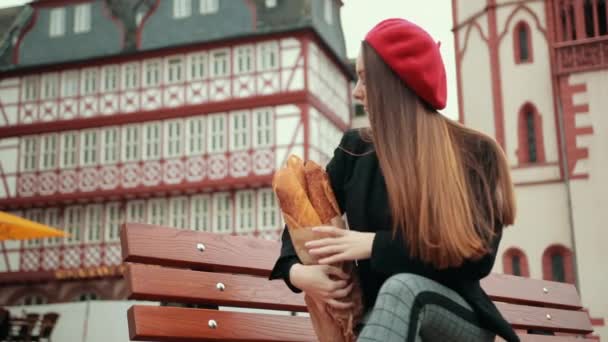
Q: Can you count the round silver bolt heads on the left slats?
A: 3